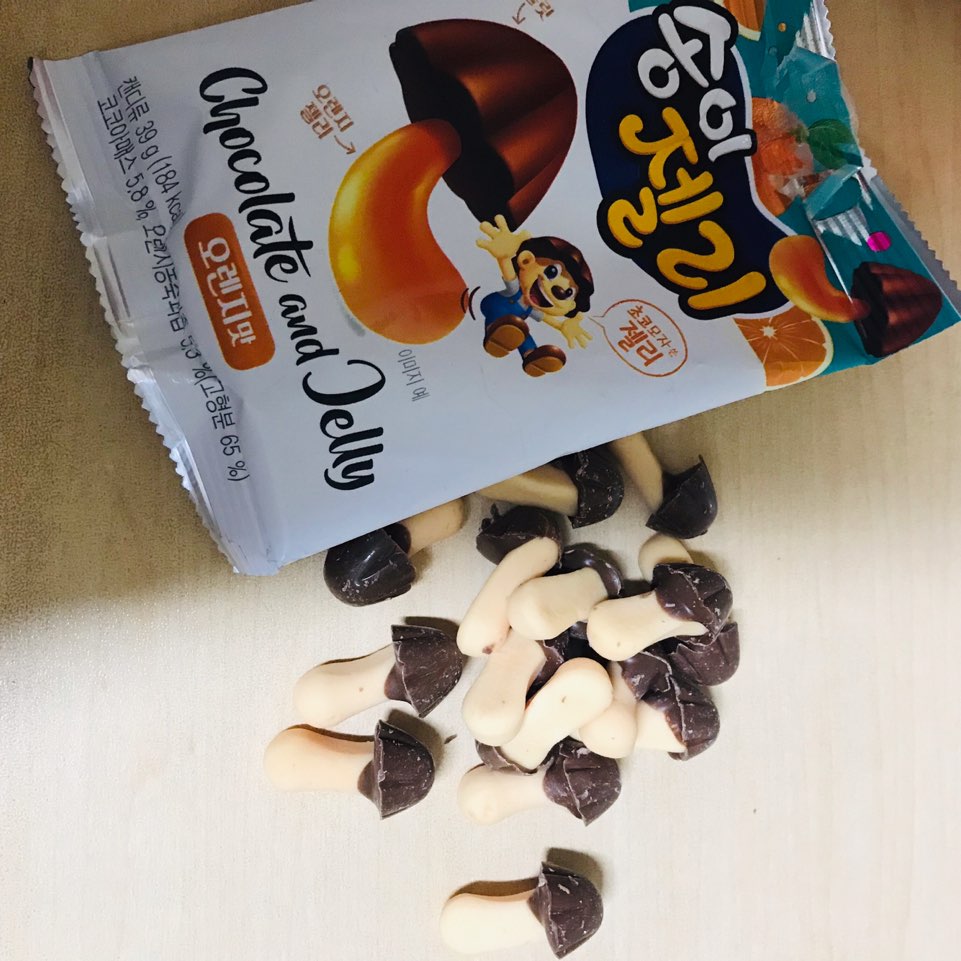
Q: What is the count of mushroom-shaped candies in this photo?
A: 15